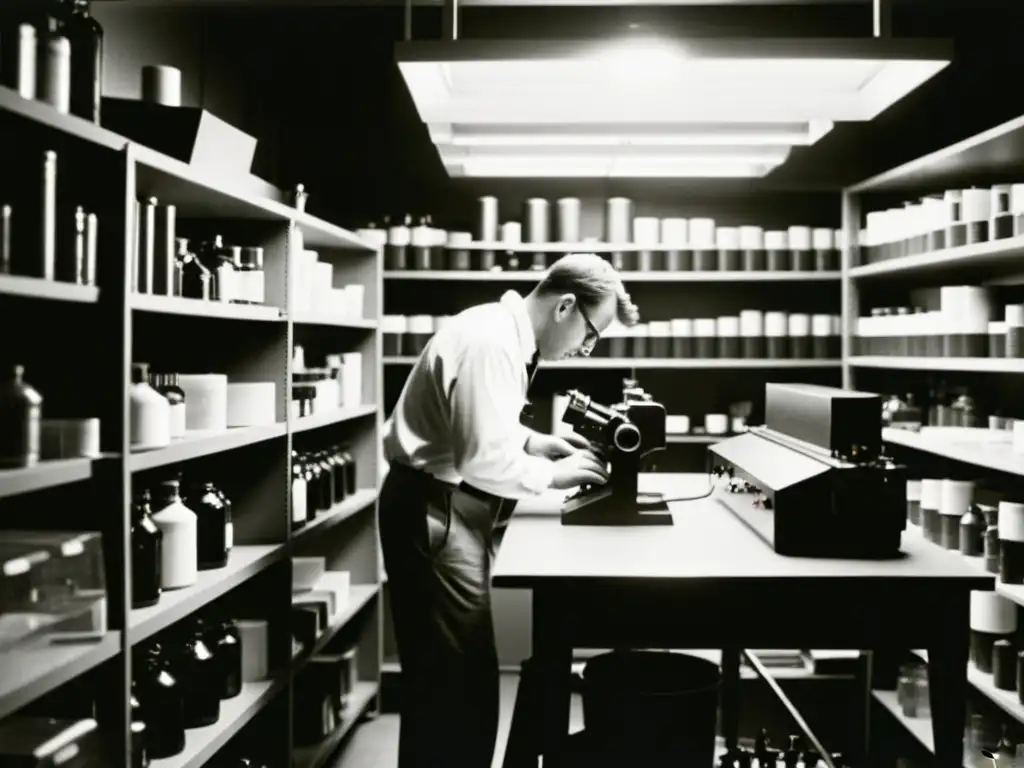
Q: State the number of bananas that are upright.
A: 0